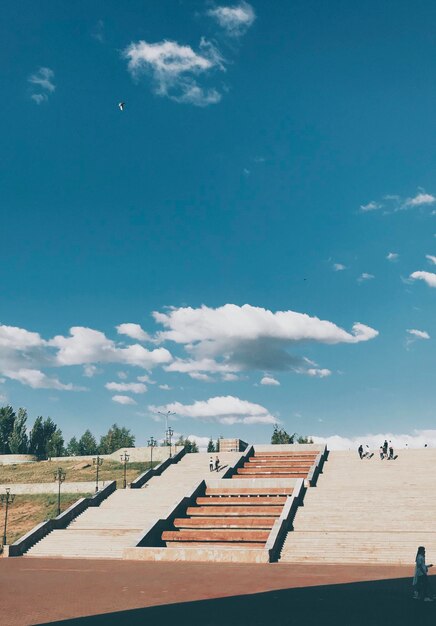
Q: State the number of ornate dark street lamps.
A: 6